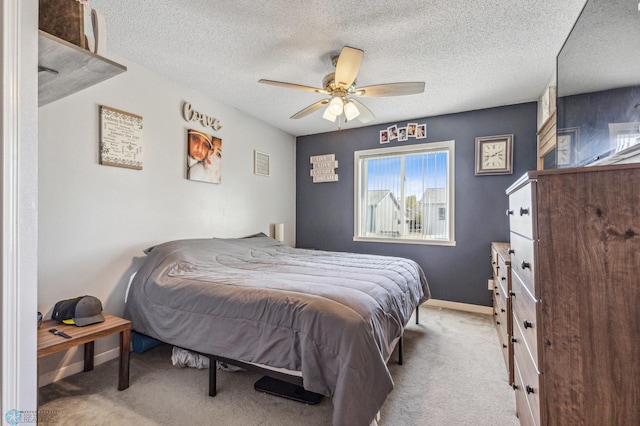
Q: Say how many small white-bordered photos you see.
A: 5